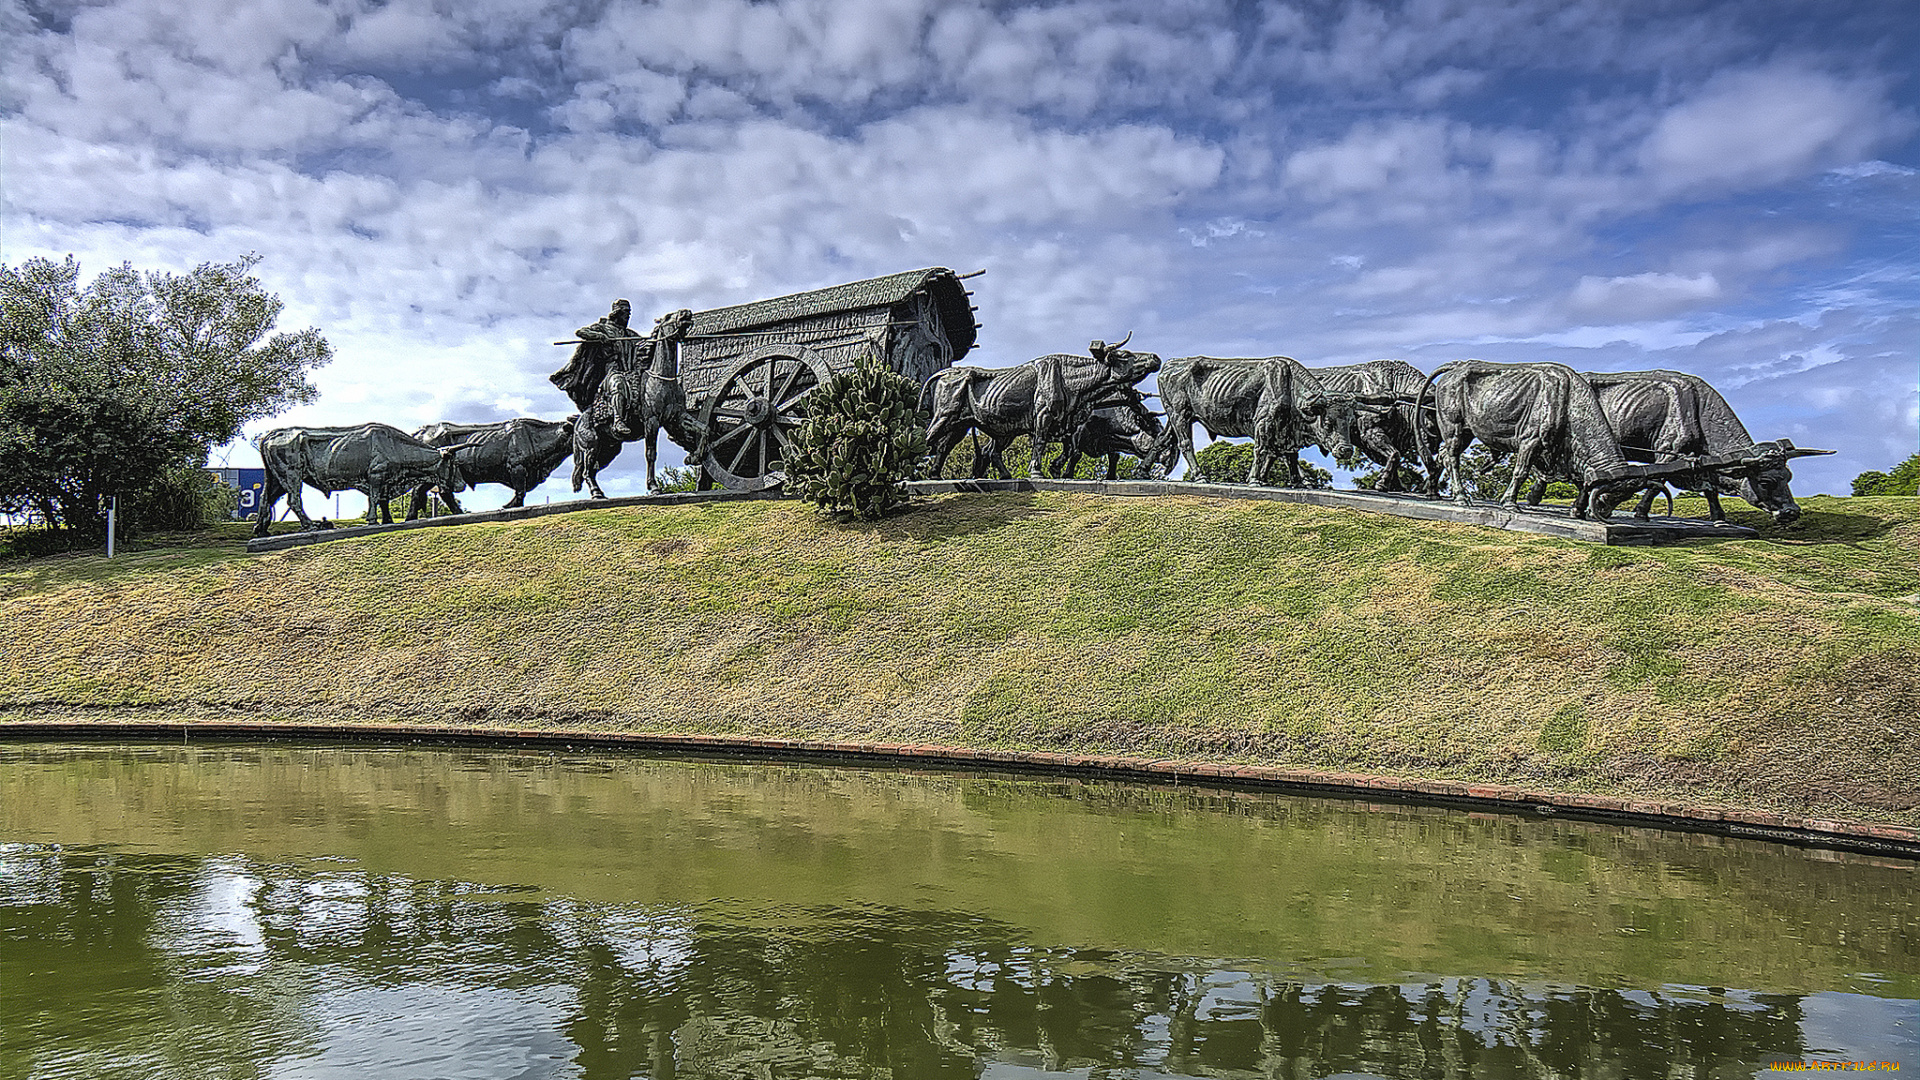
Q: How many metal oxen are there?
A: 8